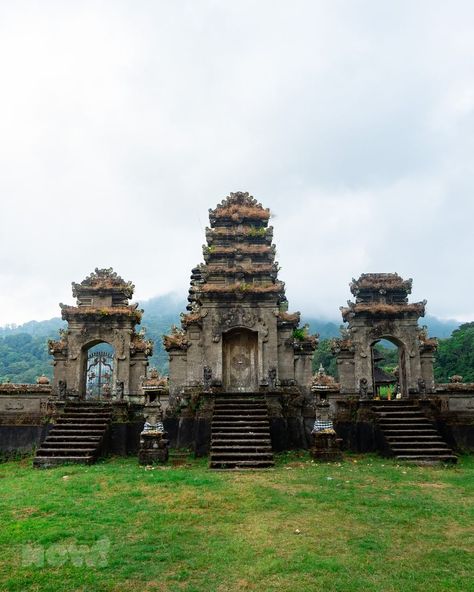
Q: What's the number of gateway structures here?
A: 3